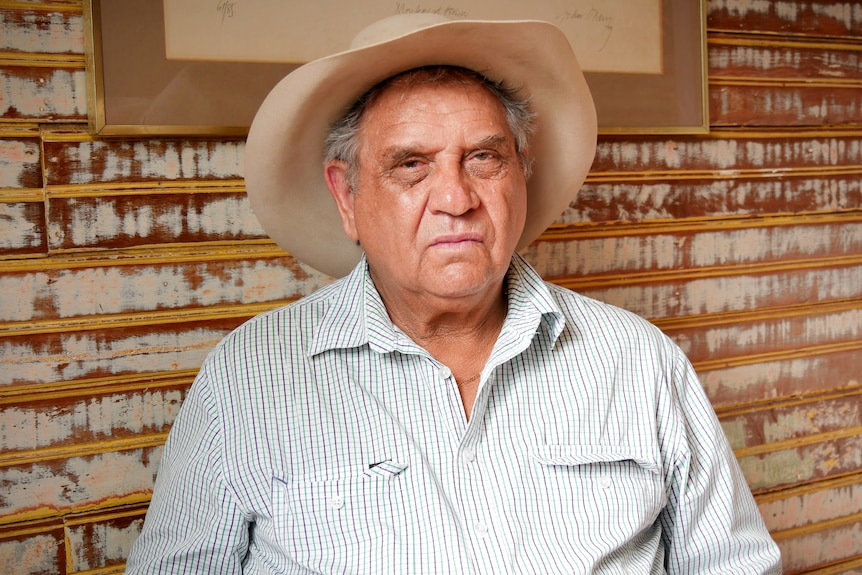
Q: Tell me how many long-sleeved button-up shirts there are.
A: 1